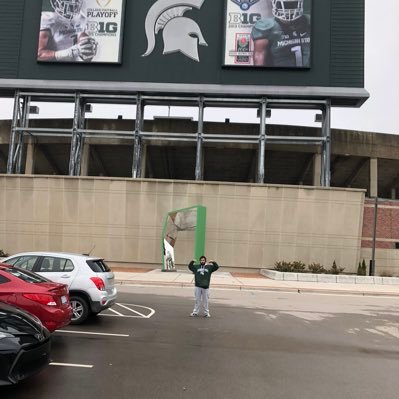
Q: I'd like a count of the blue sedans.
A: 0